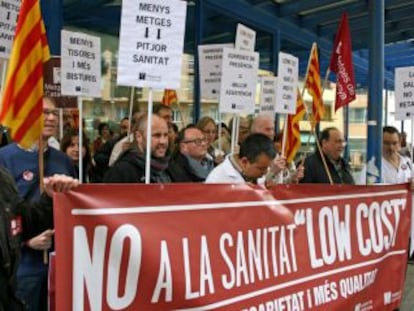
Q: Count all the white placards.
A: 9